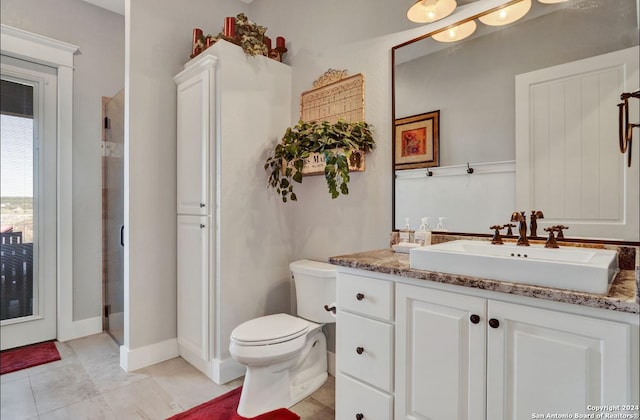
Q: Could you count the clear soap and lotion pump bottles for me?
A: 2